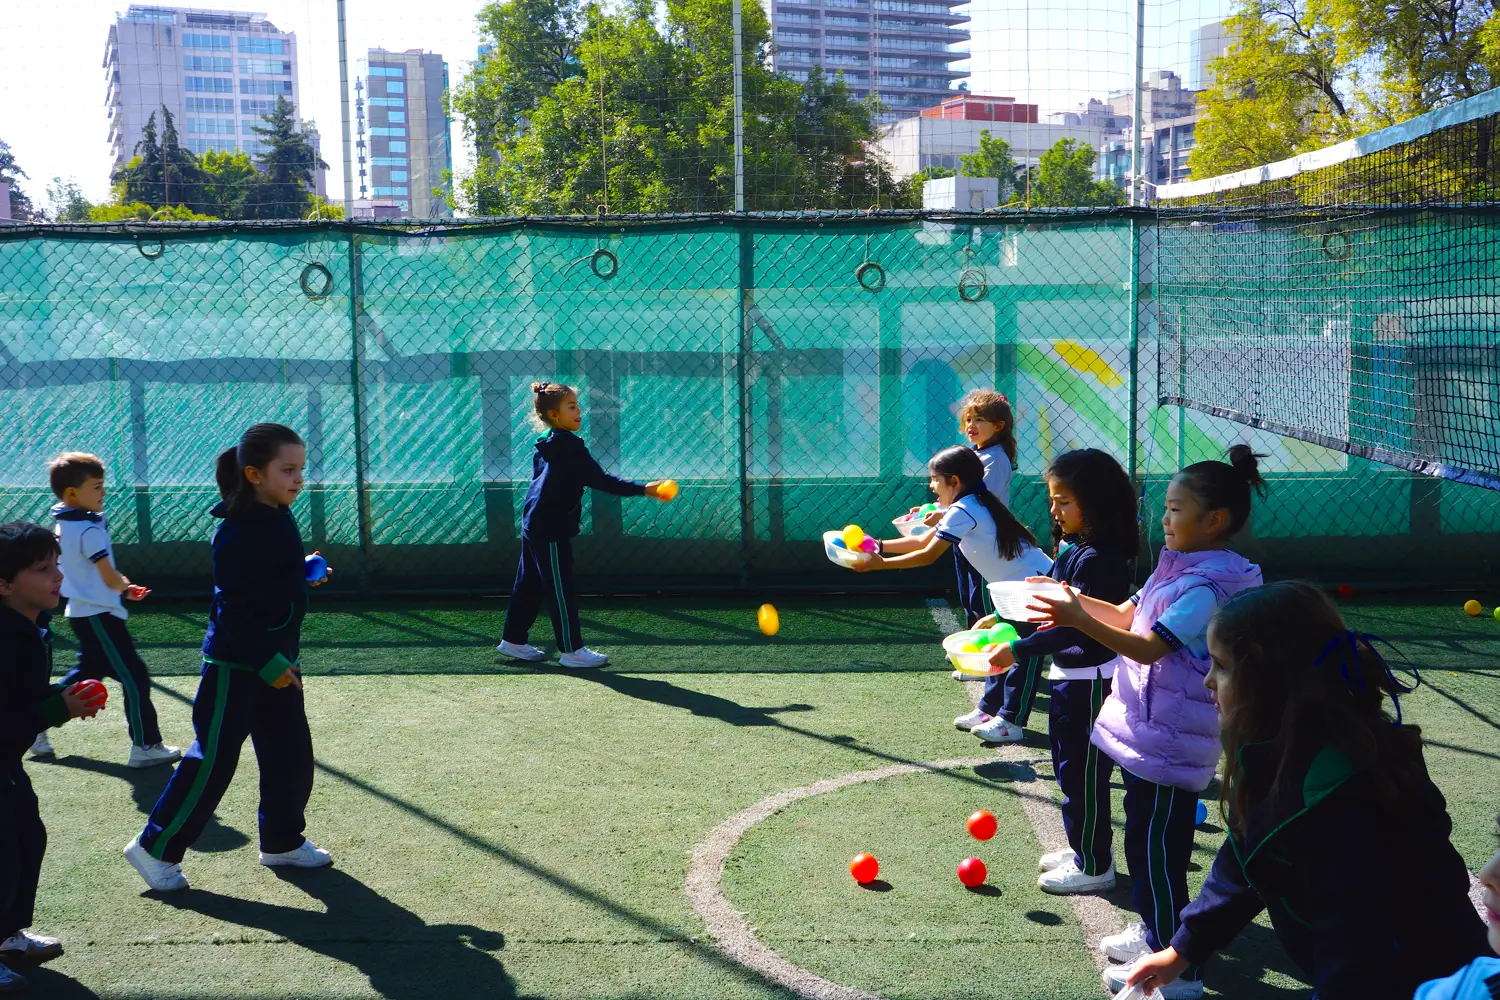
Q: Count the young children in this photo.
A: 10